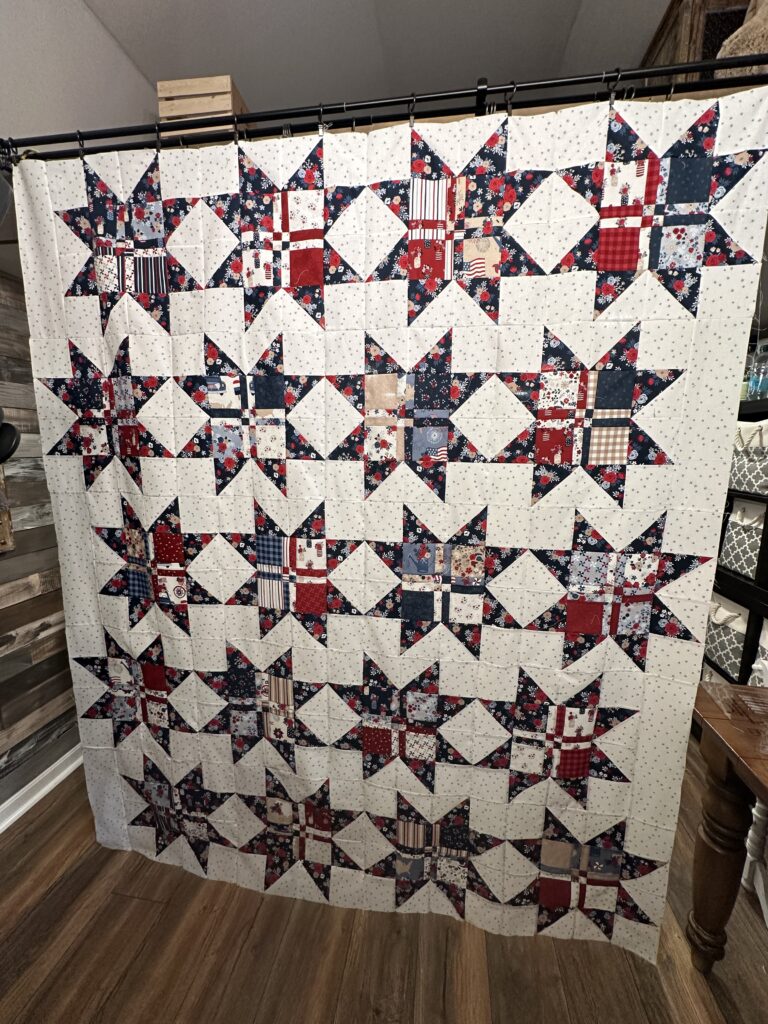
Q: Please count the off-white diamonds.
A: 15